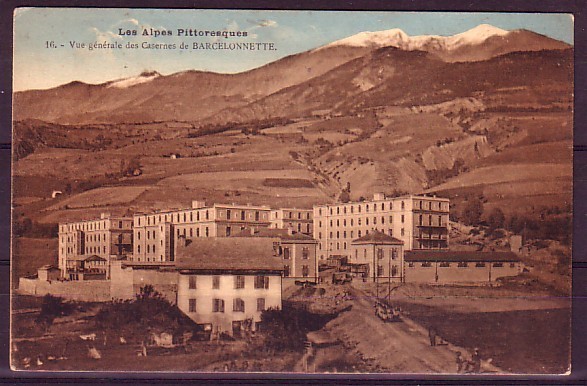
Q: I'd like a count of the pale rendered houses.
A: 1